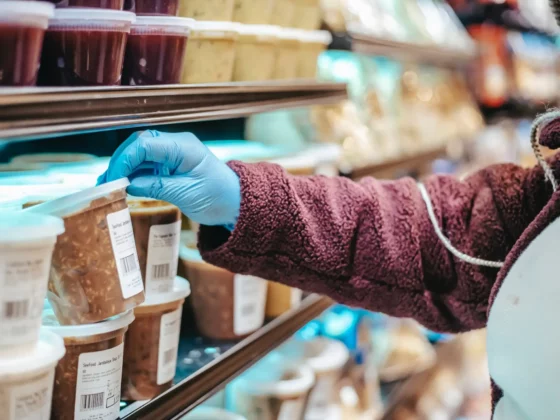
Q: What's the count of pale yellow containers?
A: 8